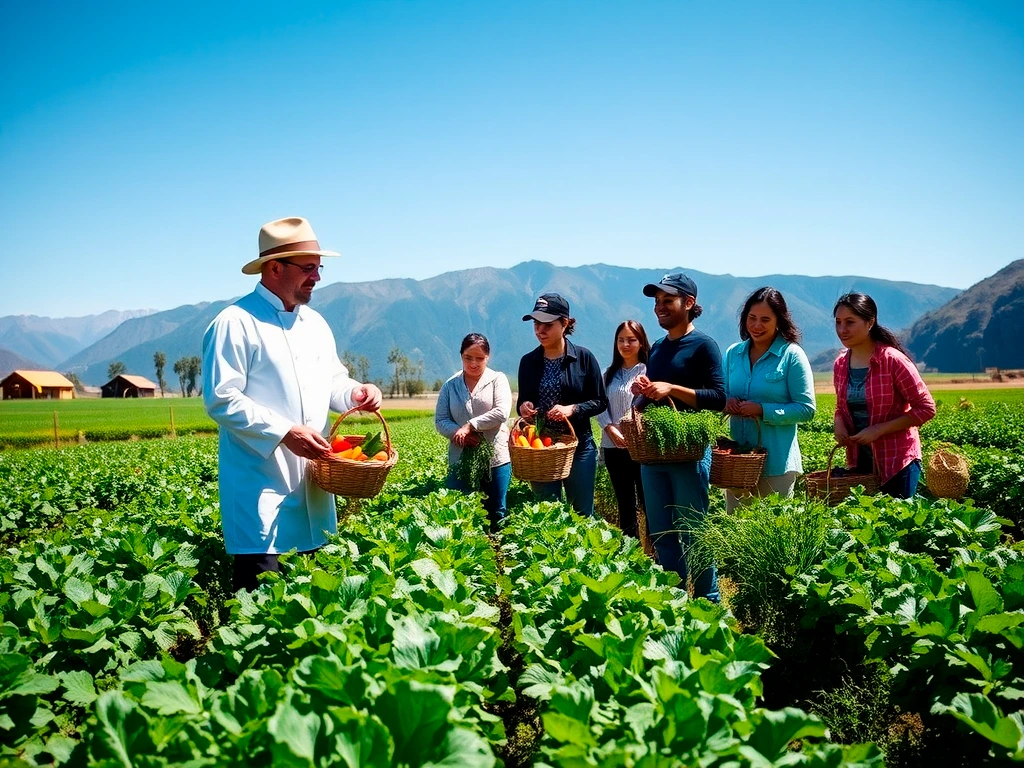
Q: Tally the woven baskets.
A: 6